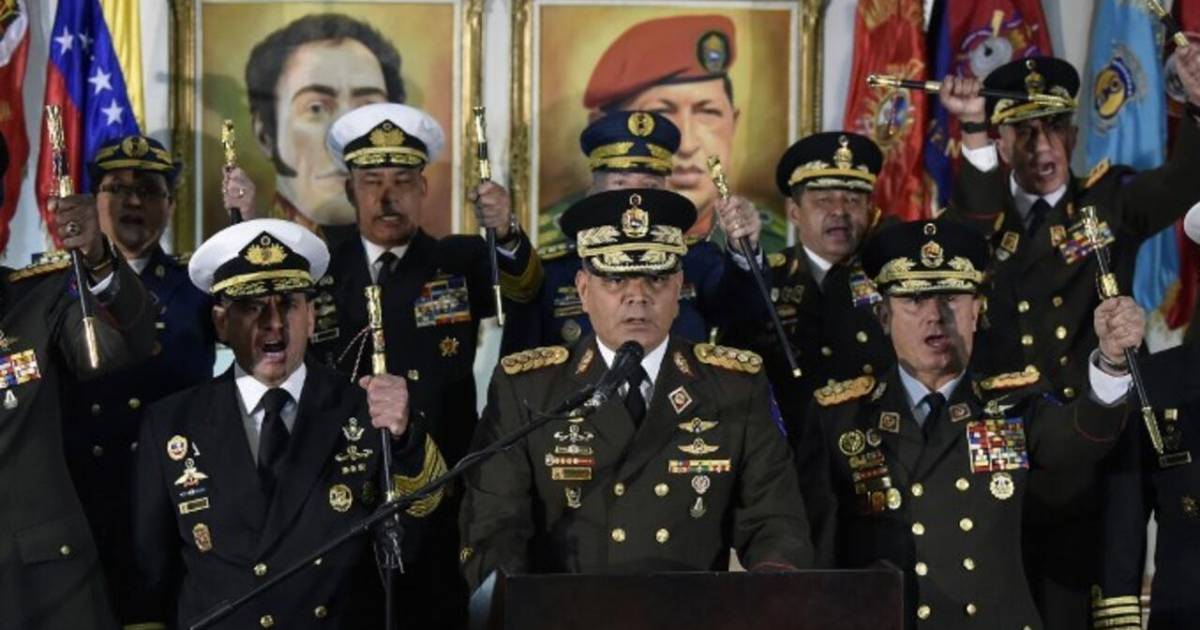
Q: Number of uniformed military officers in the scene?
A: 10